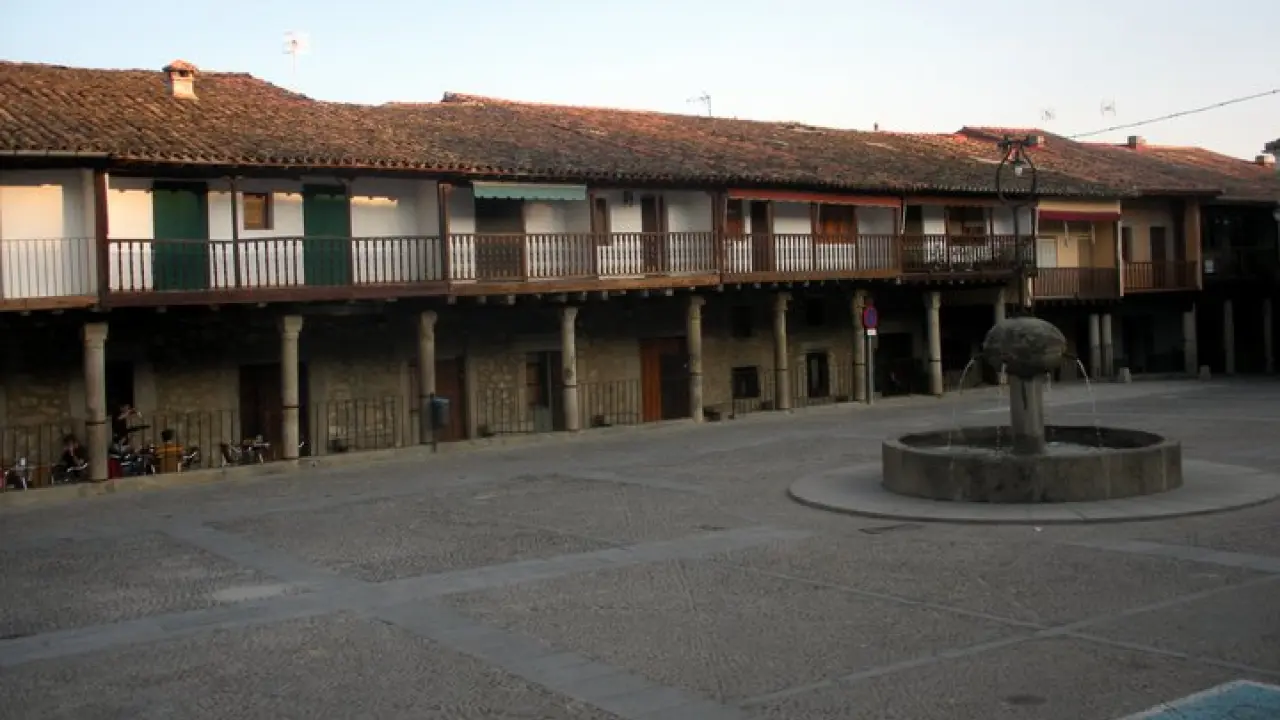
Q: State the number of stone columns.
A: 14